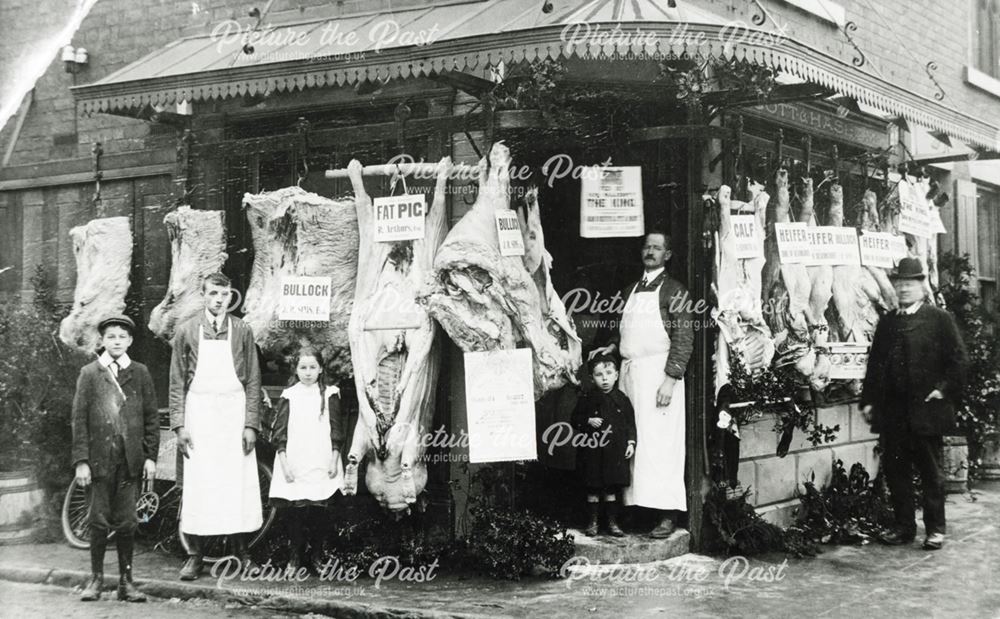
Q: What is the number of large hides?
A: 3